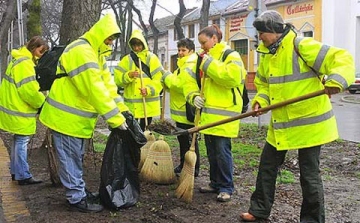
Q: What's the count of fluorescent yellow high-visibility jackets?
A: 6